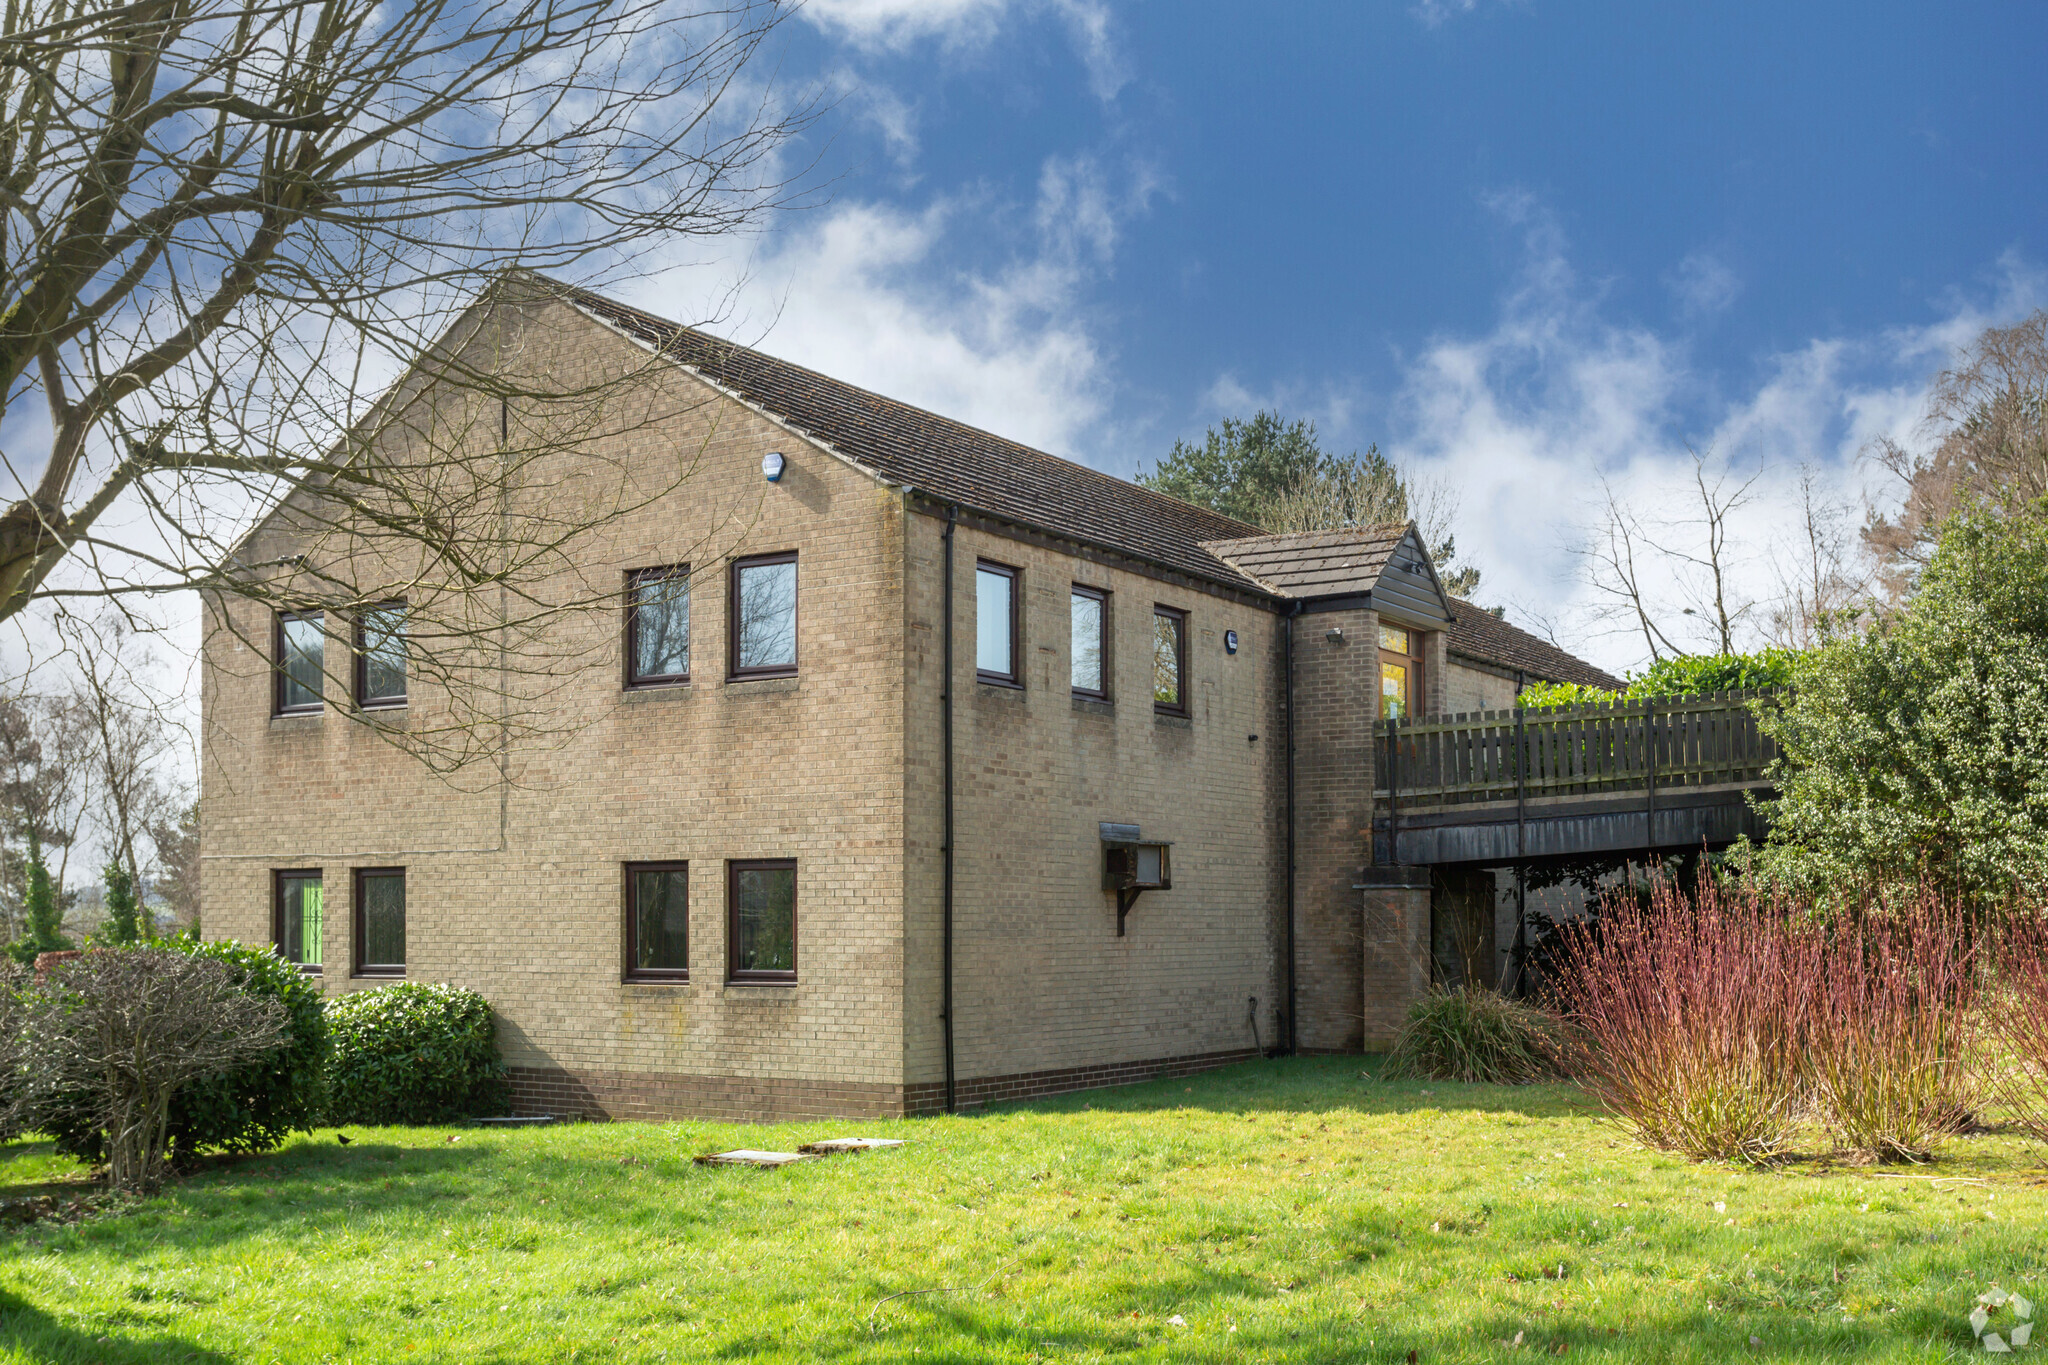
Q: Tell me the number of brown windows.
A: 11